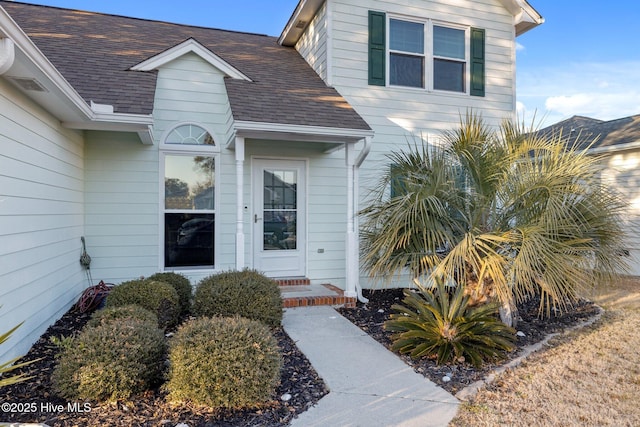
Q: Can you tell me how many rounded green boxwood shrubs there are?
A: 6